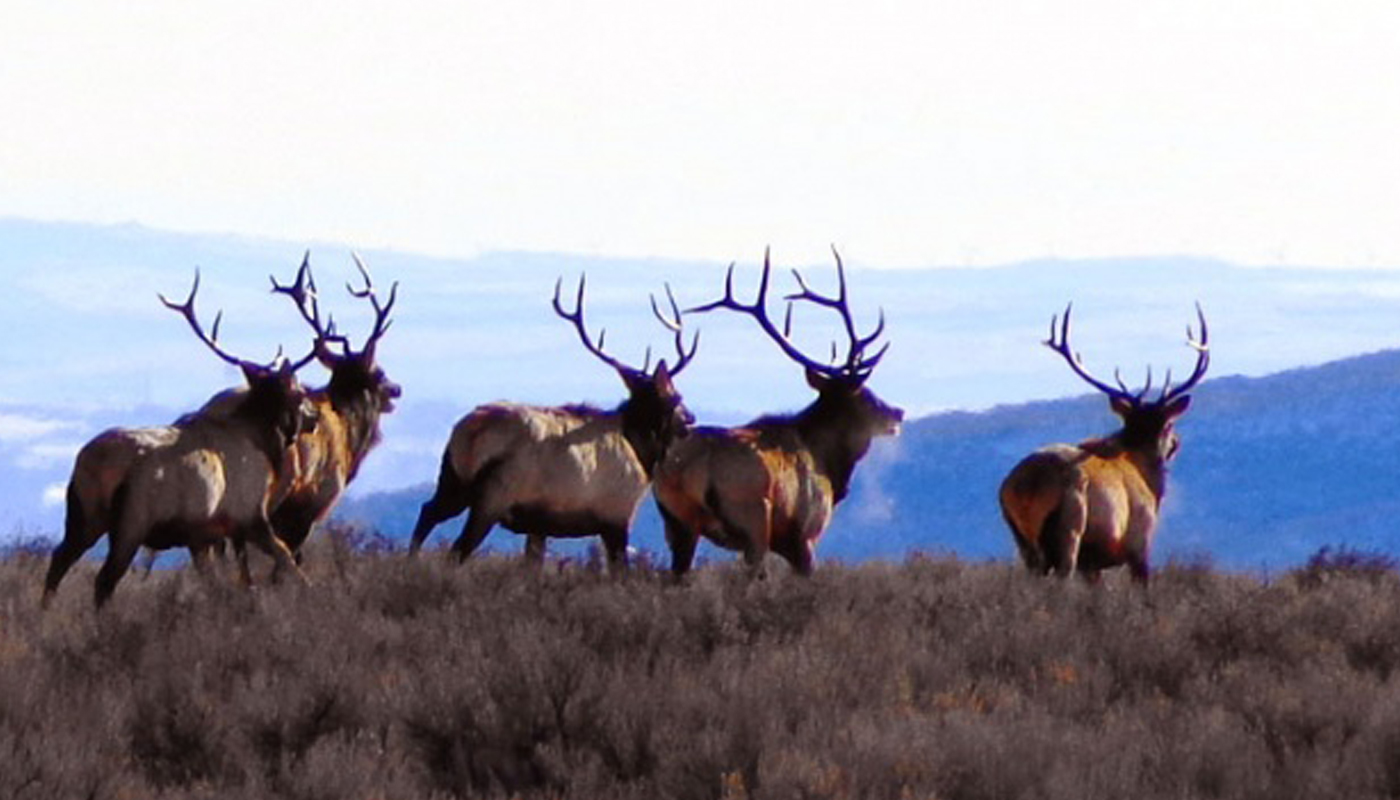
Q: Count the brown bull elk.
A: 5